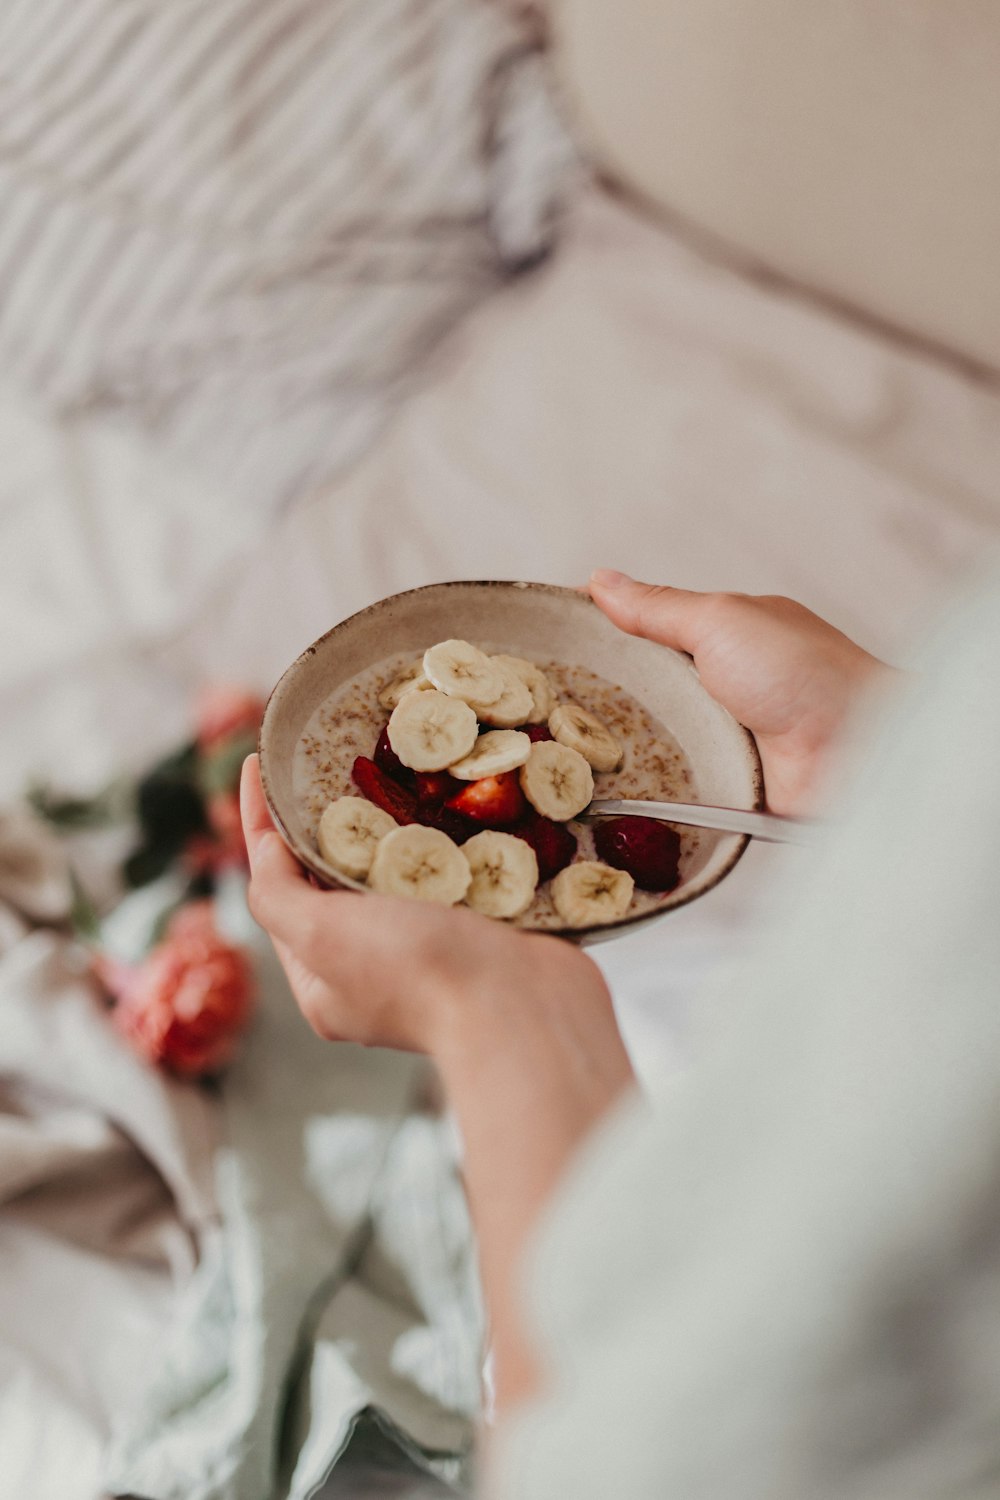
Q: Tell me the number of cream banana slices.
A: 12